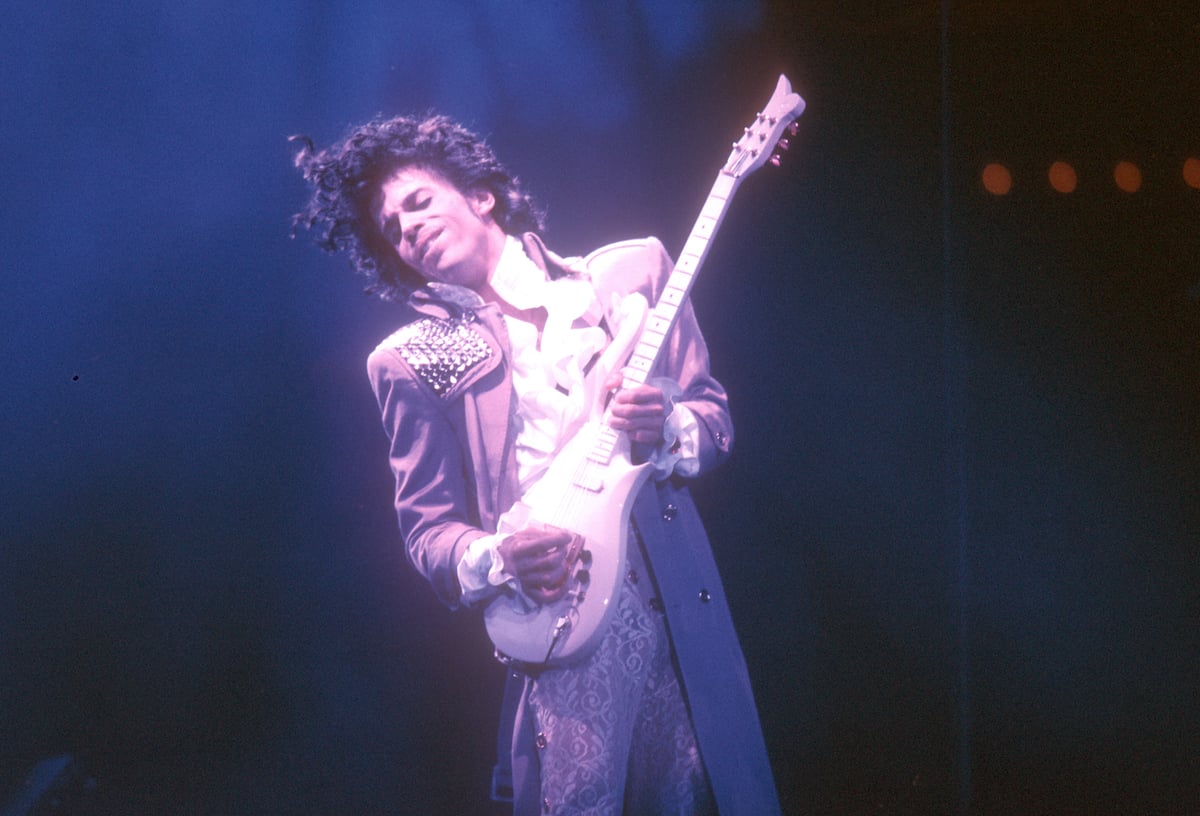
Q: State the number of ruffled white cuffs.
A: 2